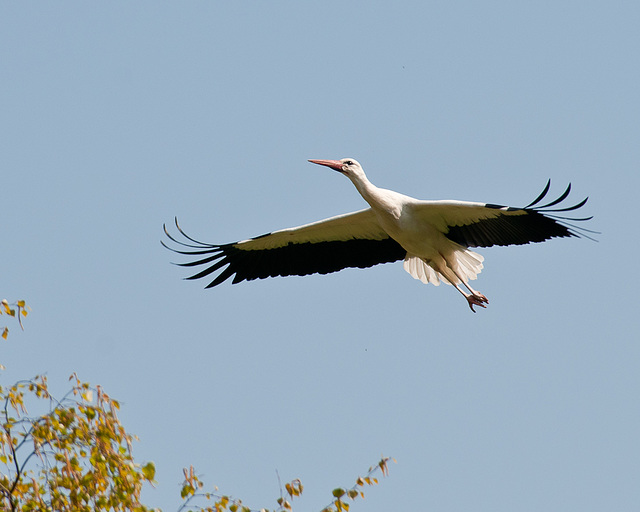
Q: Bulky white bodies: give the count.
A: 1